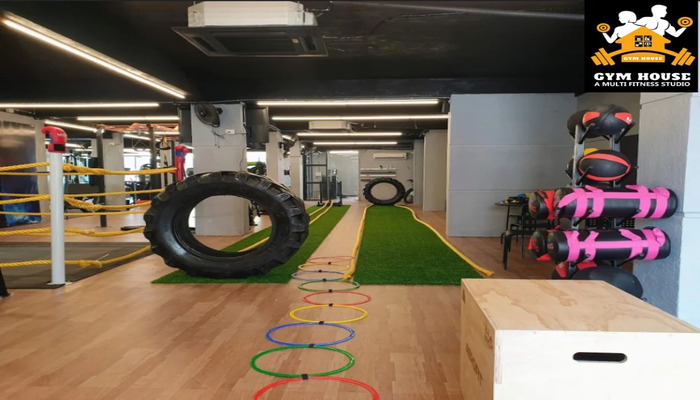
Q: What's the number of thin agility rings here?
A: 9